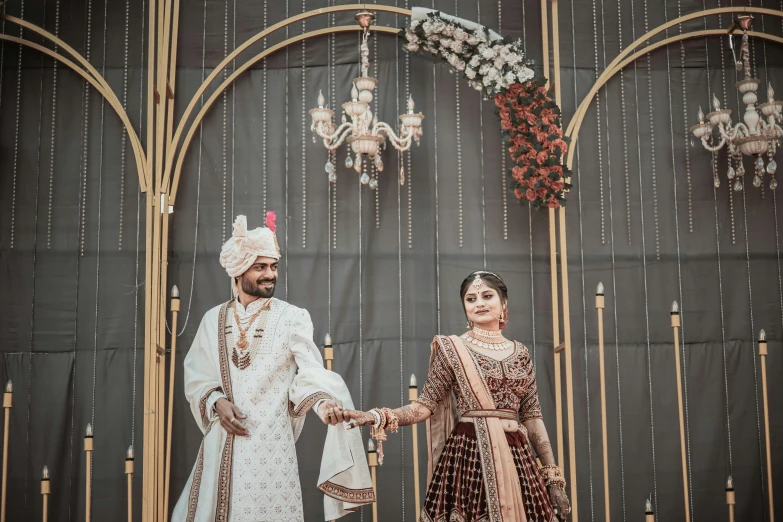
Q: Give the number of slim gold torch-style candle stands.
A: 13